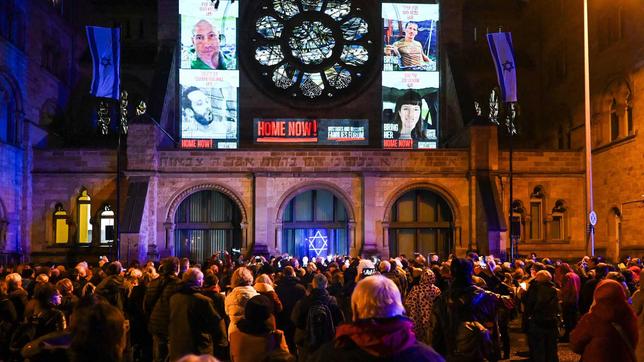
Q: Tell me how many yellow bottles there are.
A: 0